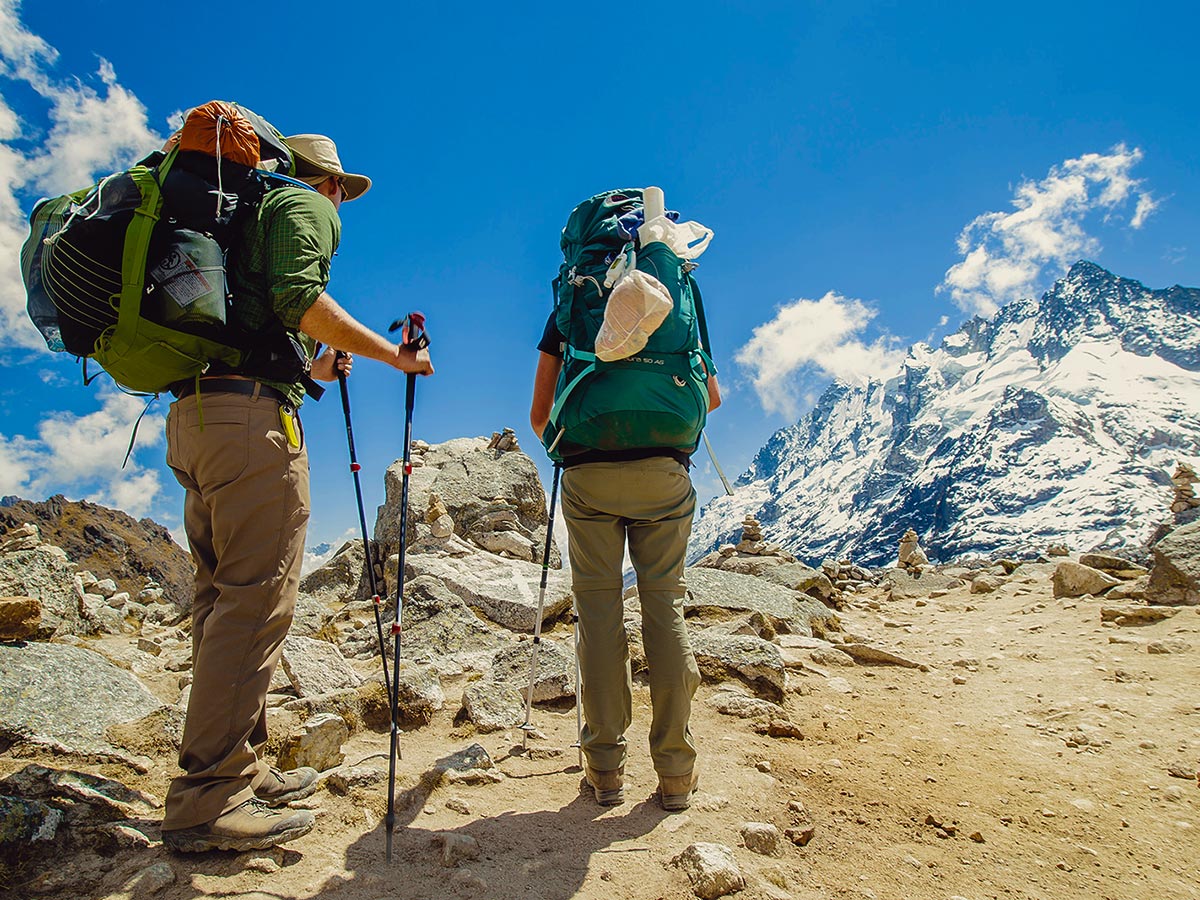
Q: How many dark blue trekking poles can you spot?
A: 2